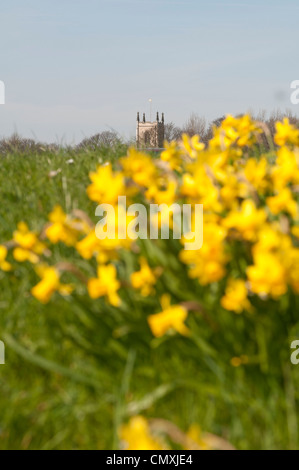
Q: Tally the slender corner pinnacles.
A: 4